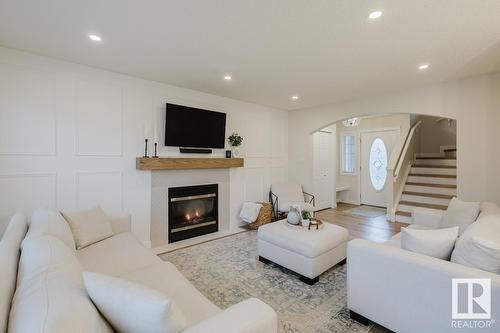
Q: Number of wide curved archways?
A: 1